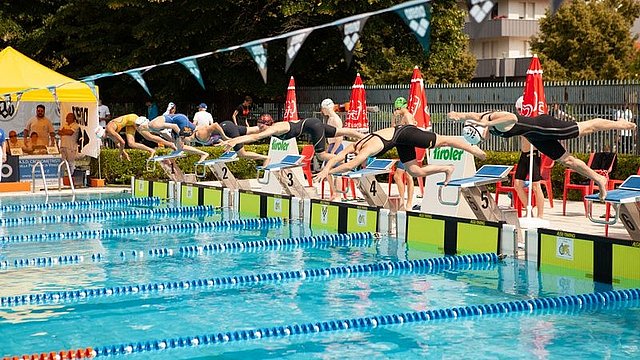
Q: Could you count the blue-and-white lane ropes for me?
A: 6